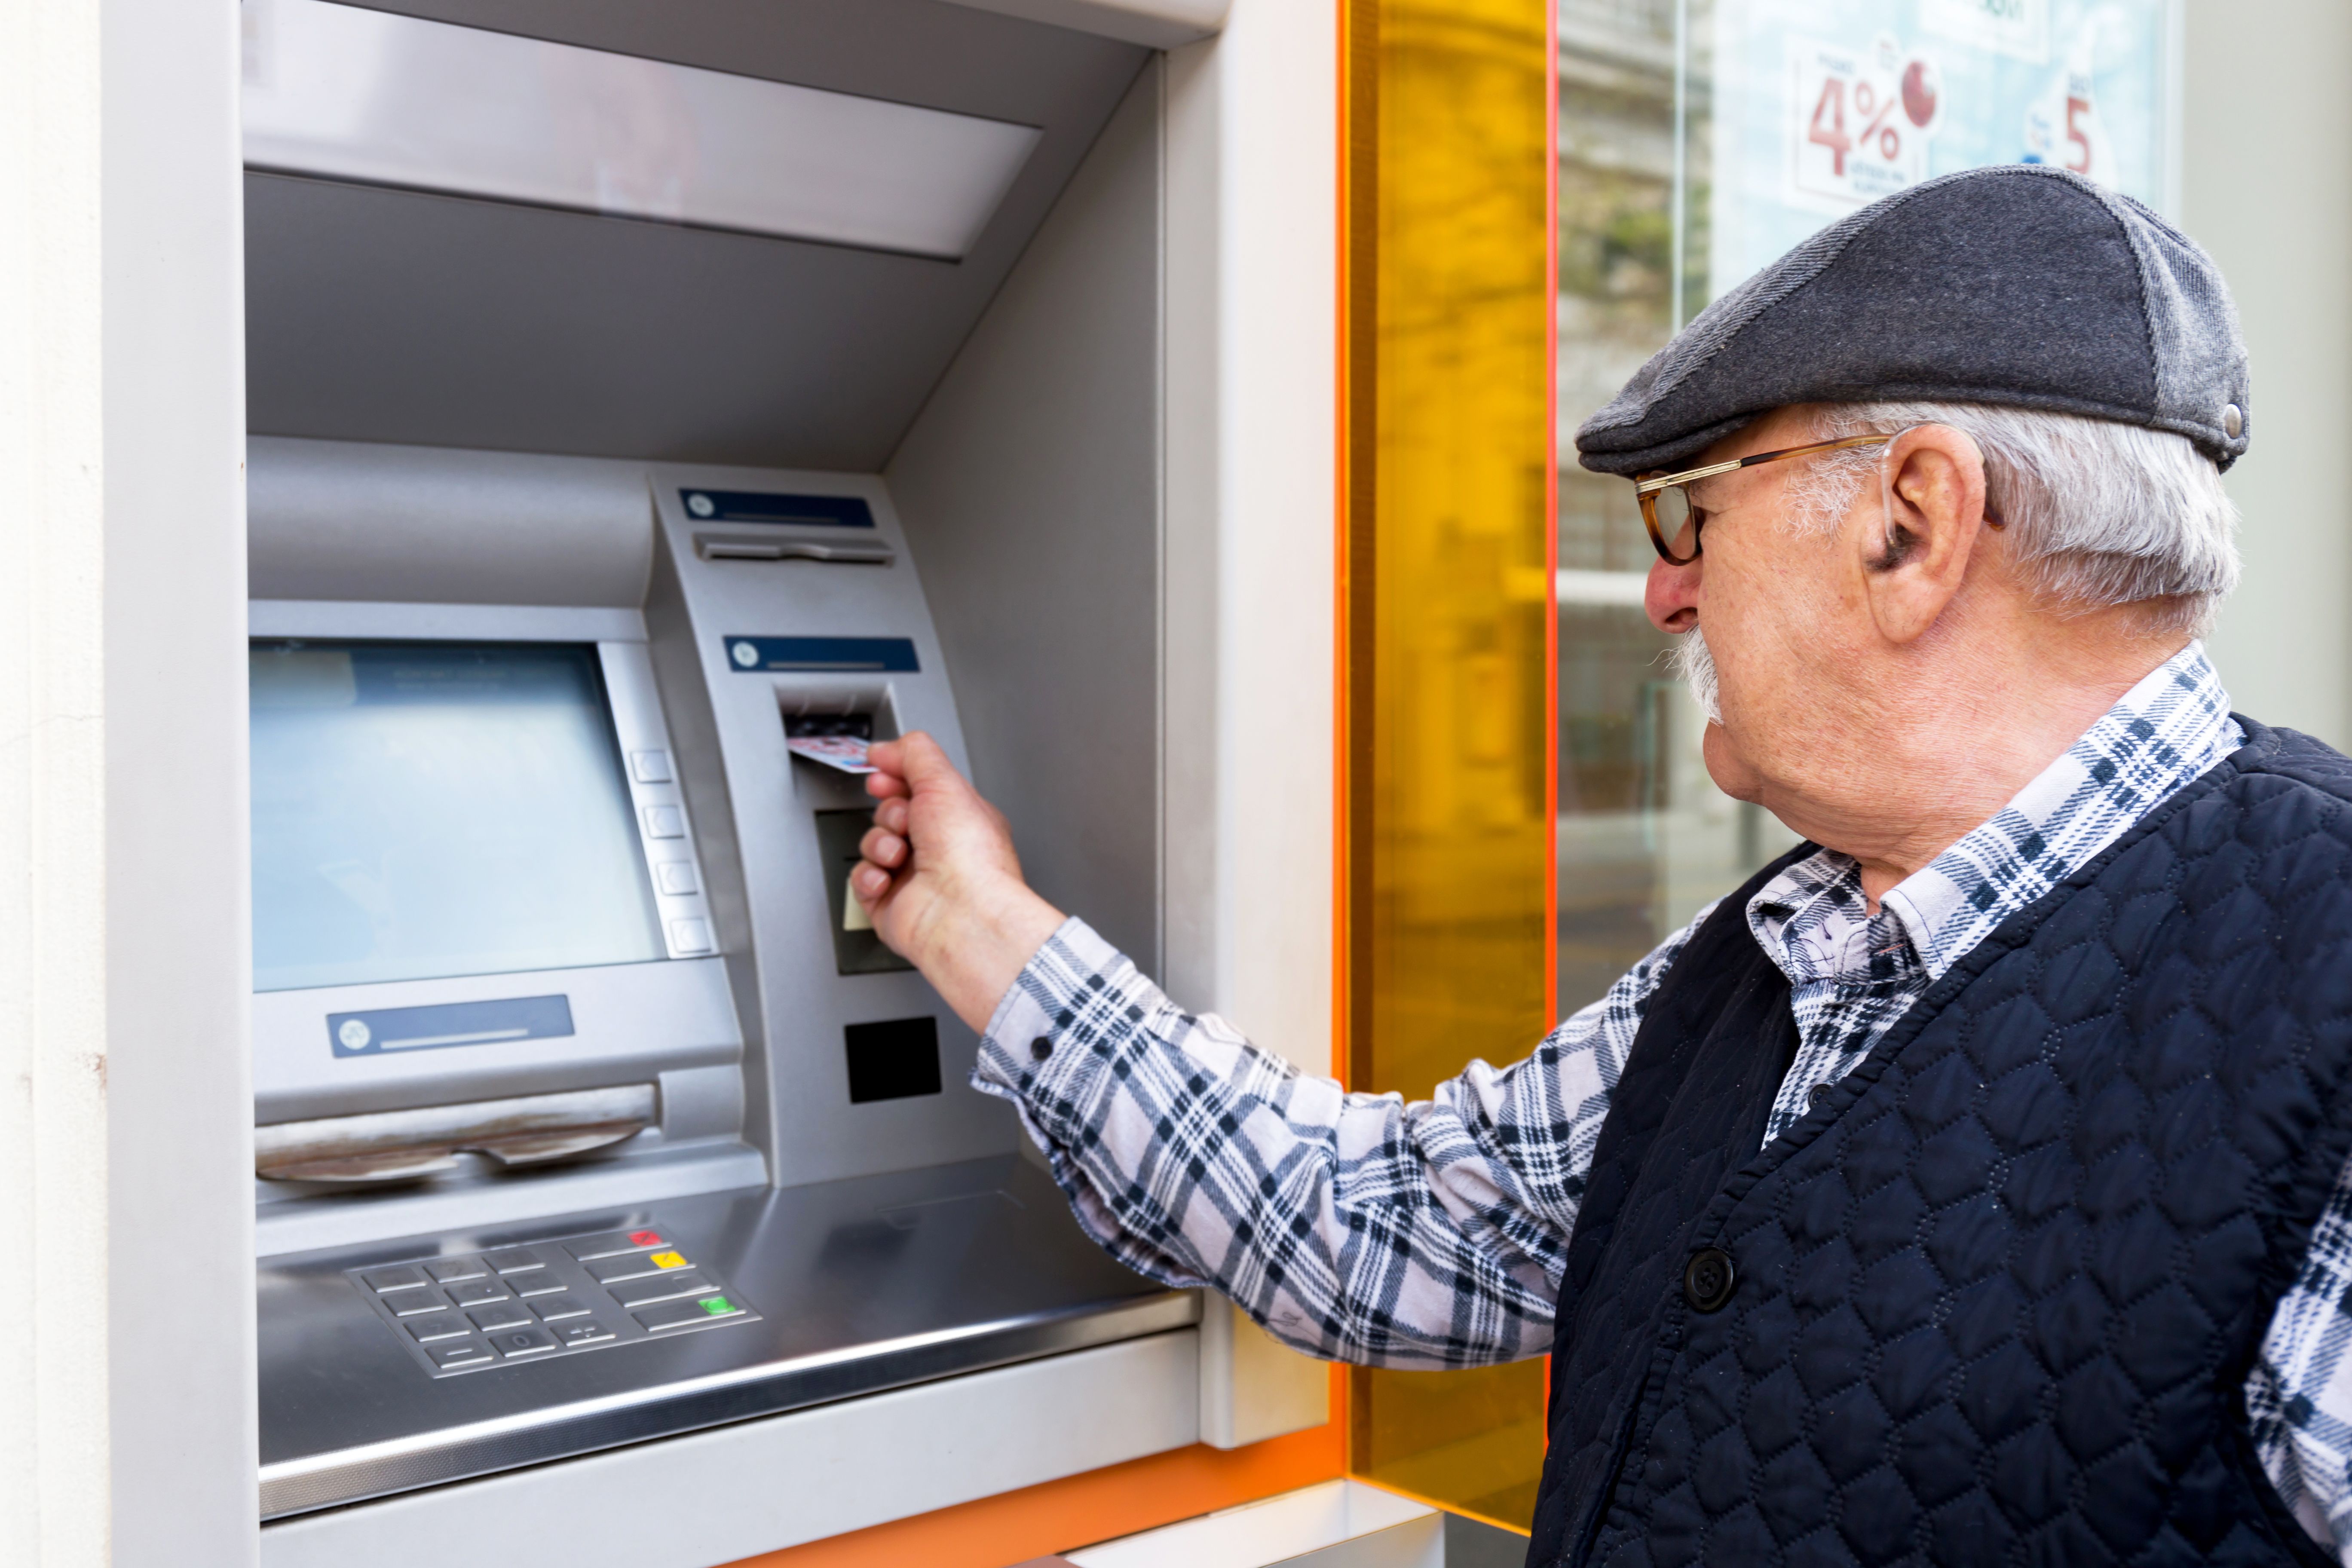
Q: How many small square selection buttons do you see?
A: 4